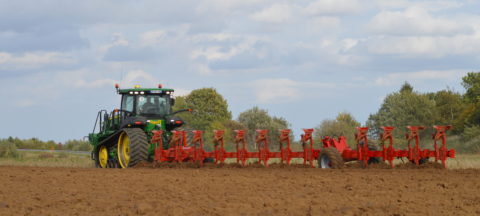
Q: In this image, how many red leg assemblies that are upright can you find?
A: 12